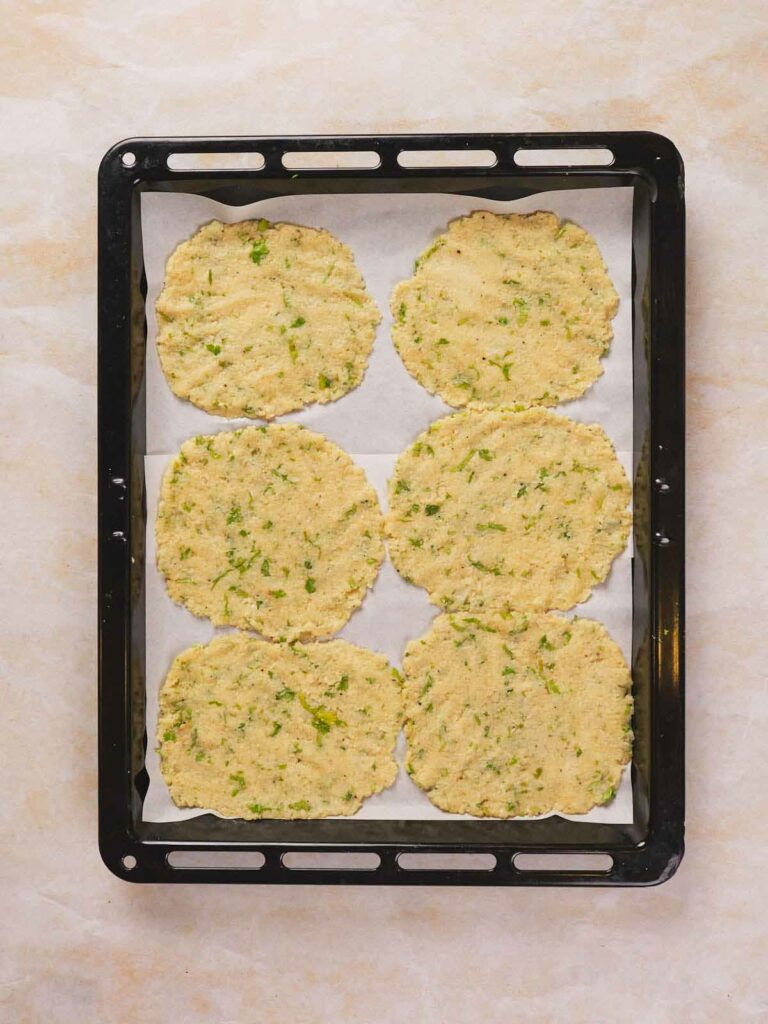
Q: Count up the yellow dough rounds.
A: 6